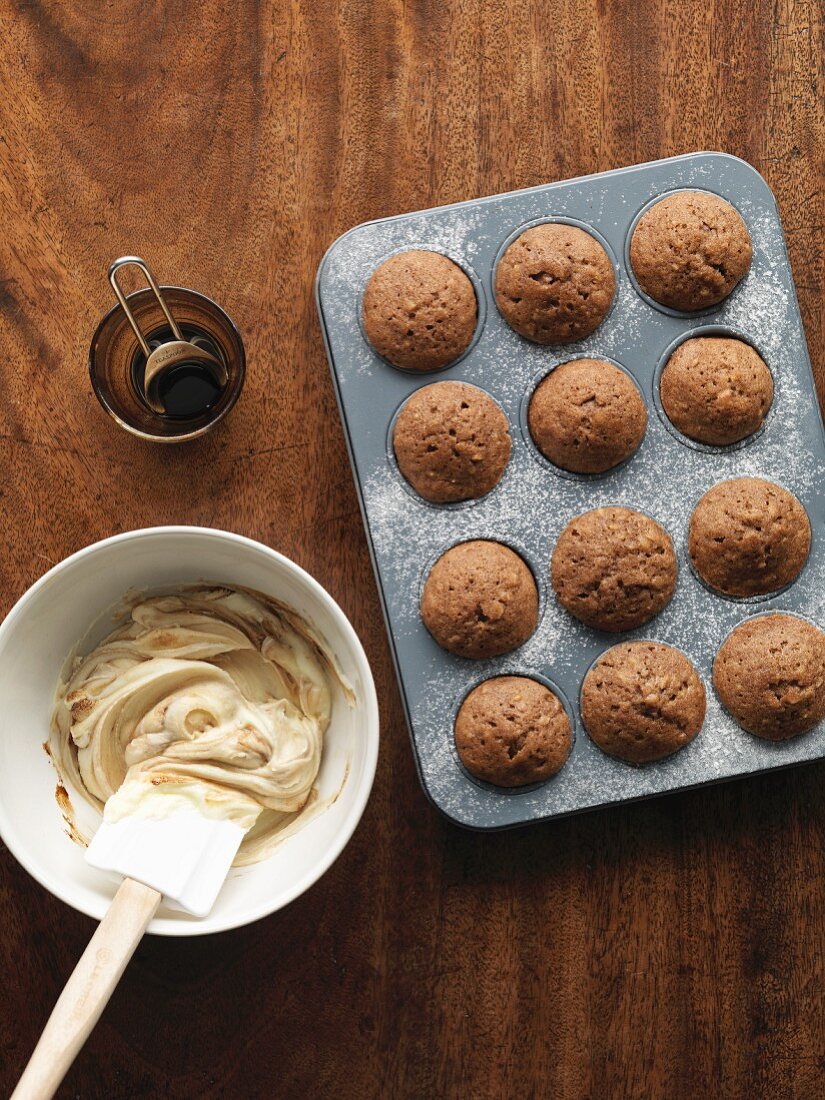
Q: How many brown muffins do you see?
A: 12